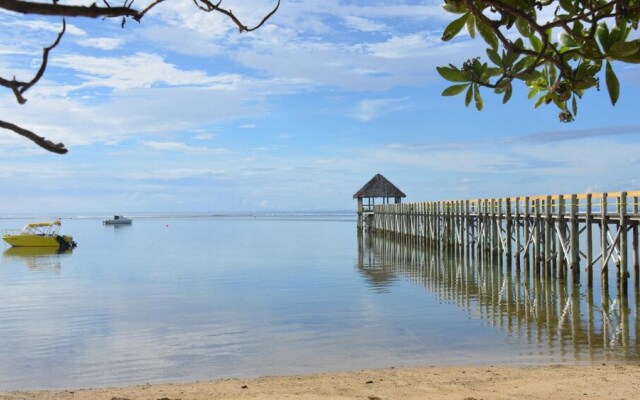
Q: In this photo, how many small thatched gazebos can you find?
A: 1